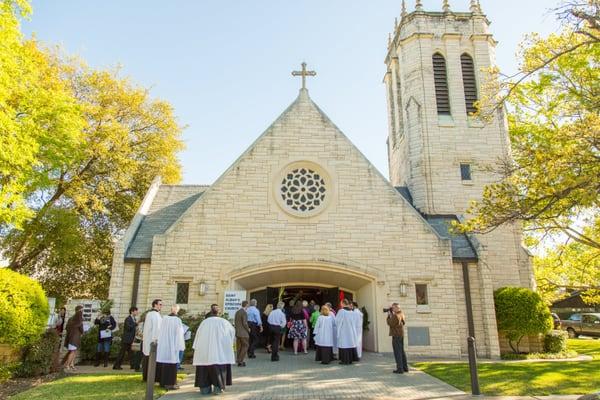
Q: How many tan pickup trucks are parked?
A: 1